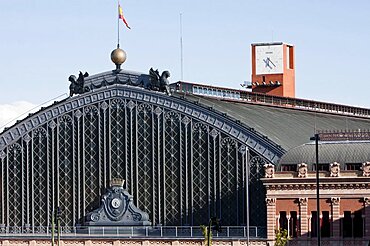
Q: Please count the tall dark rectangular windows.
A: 6